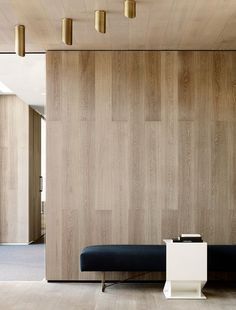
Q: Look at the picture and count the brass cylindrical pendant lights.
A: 4